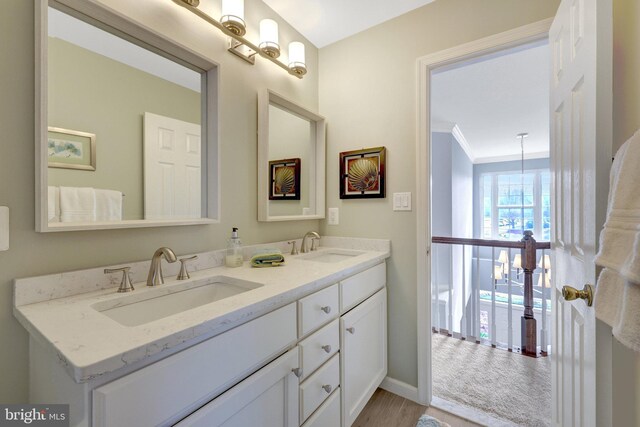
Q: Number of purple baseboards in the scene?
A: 0